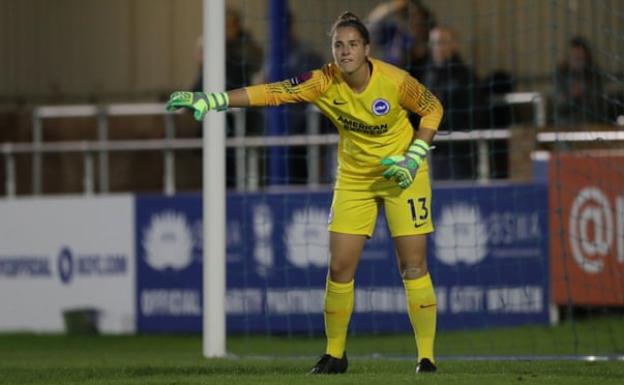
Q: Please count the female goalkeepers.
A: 1